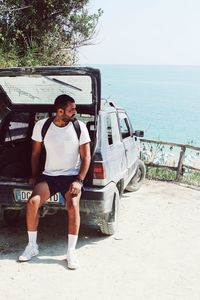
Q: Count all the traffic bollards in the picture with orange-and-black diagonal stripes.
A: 0